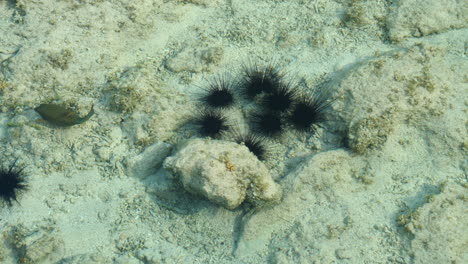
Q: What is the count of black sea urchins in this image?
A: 8